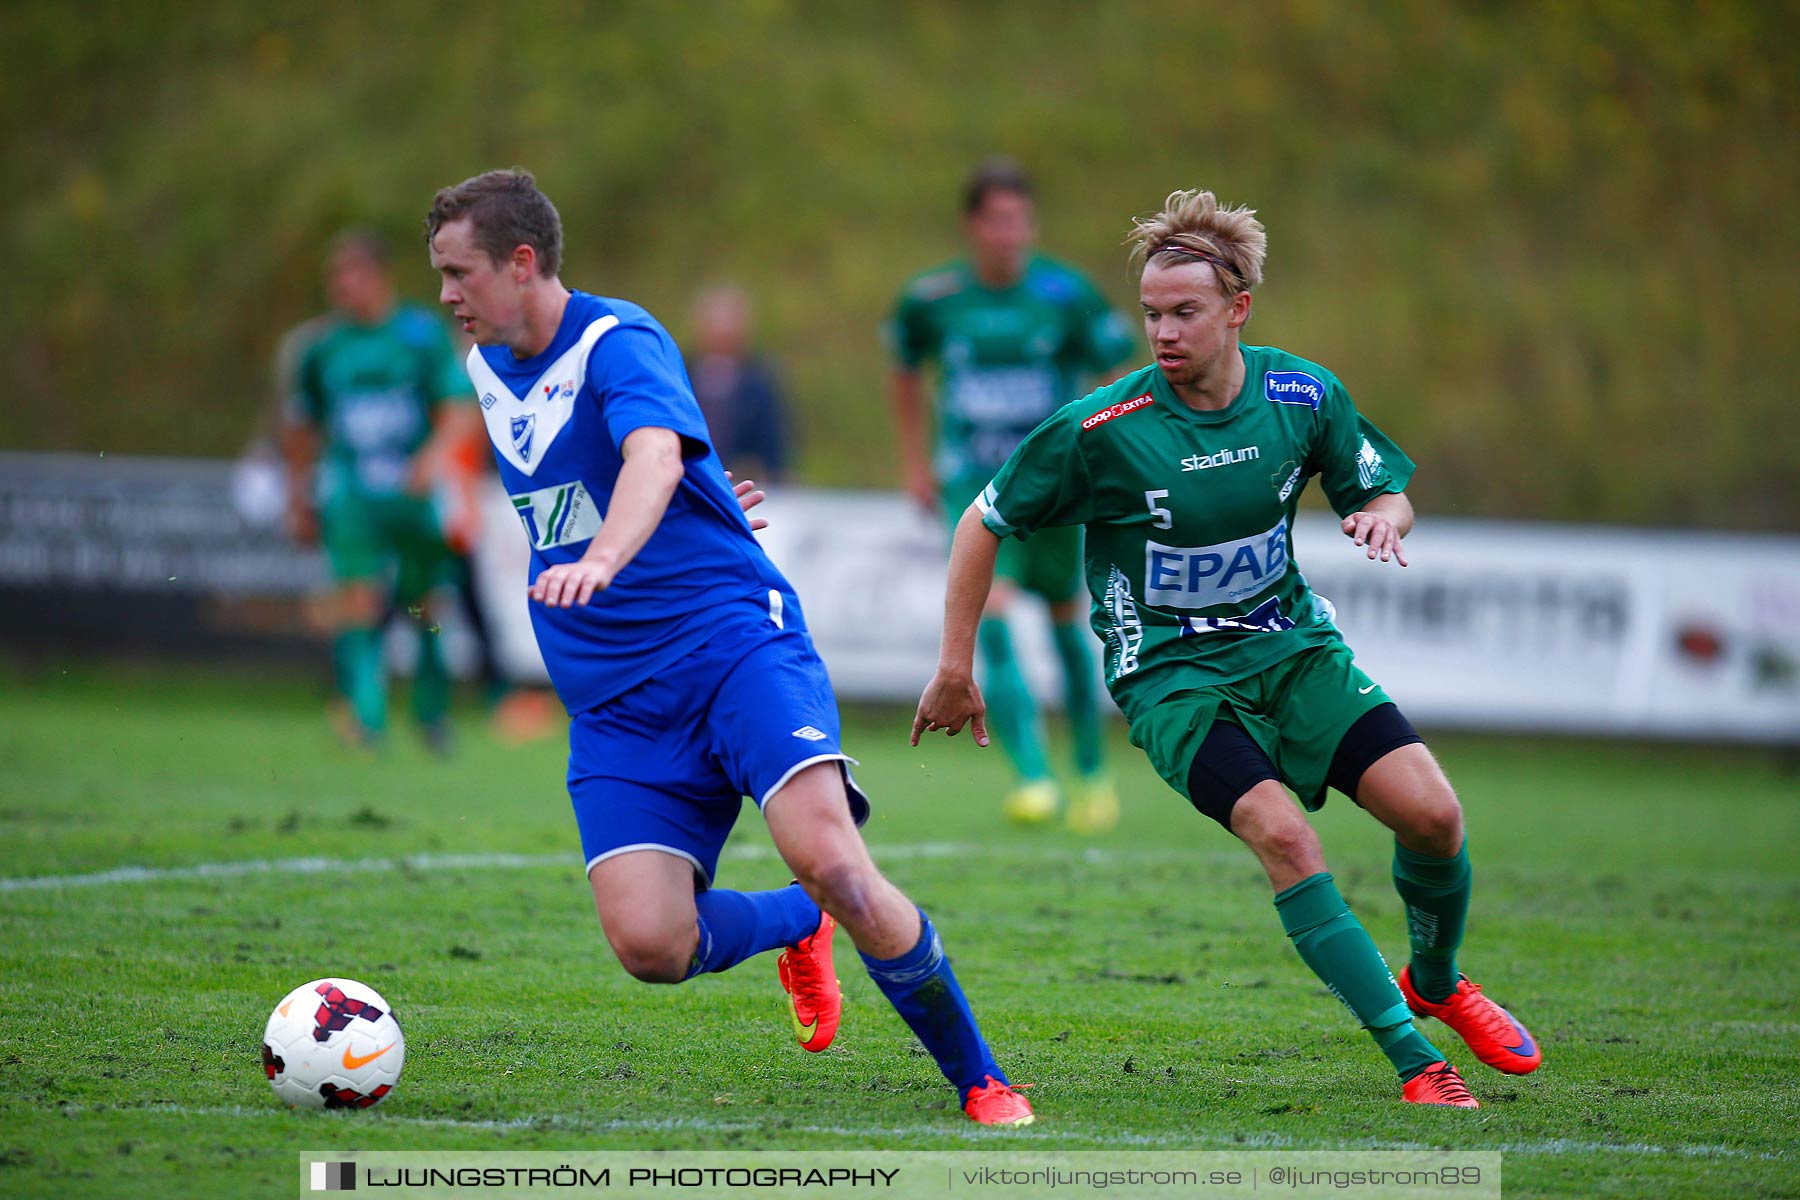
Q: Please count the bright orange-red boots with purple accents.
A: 2